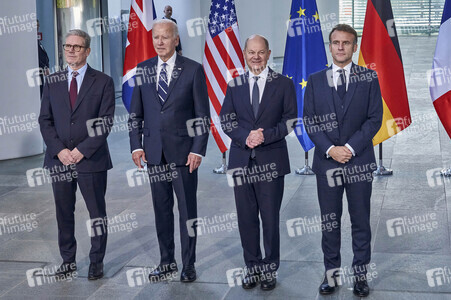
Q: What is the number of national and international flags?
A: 5